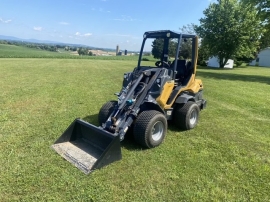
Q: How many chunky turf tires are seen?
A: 3